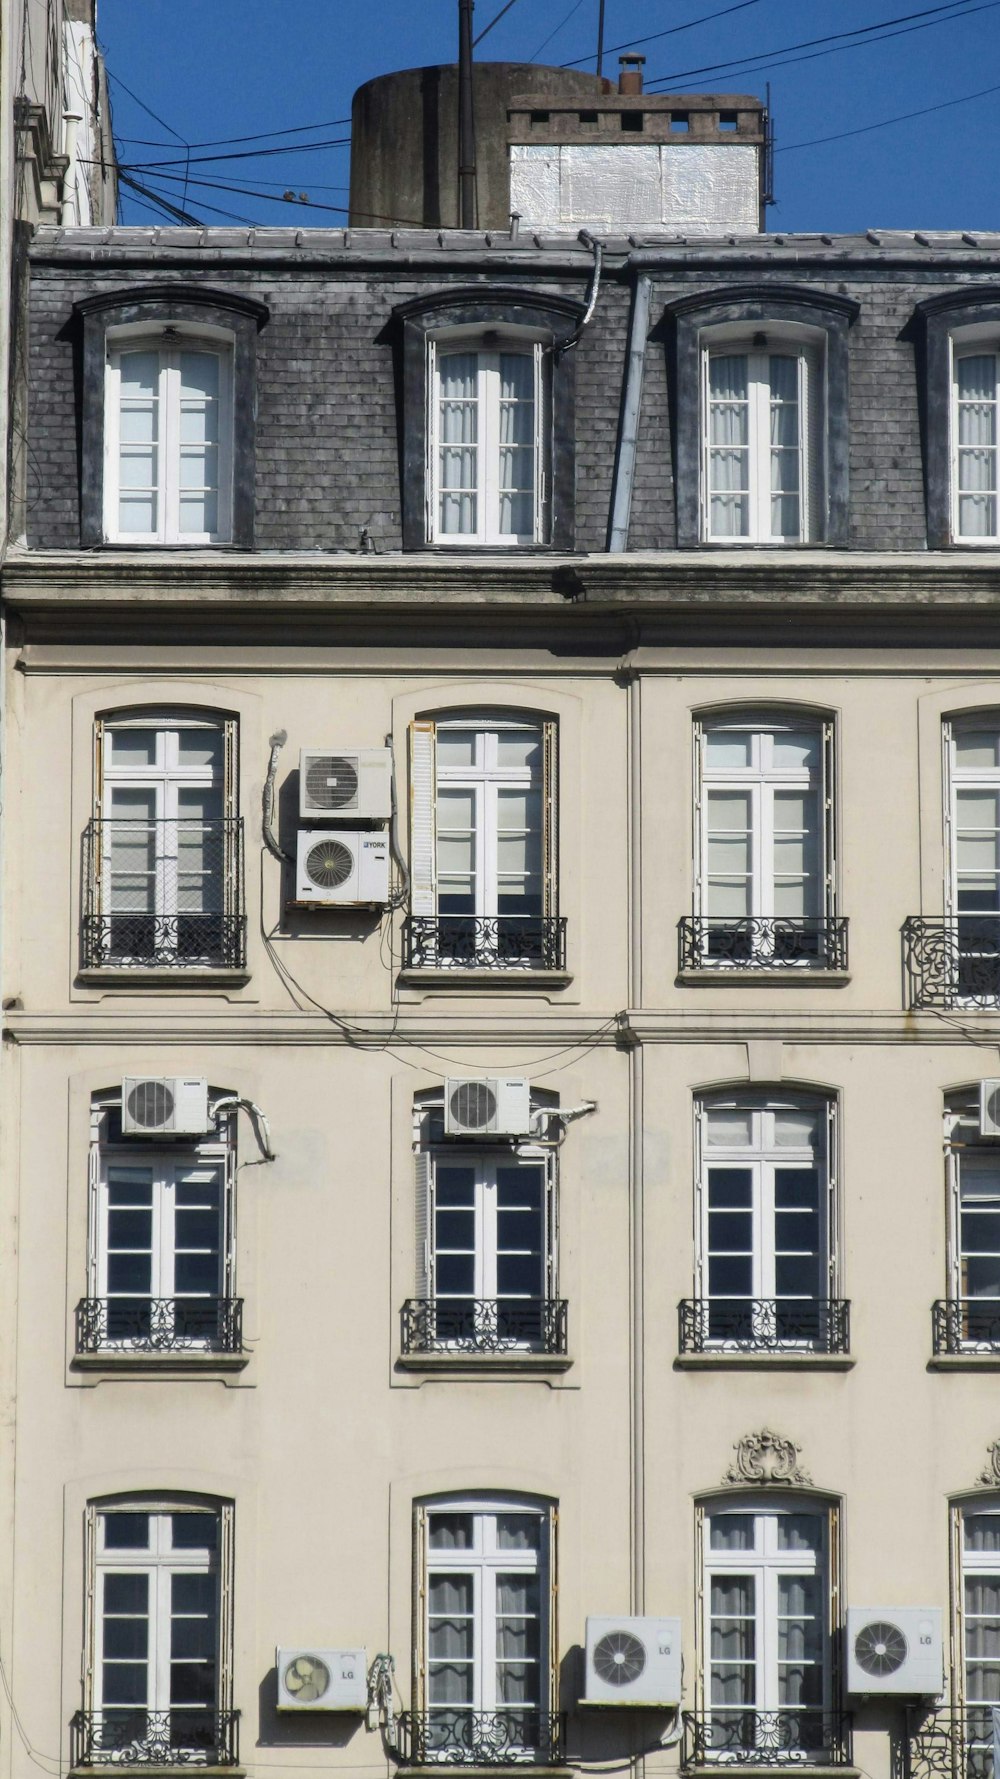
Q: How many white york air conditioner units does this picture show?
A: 1